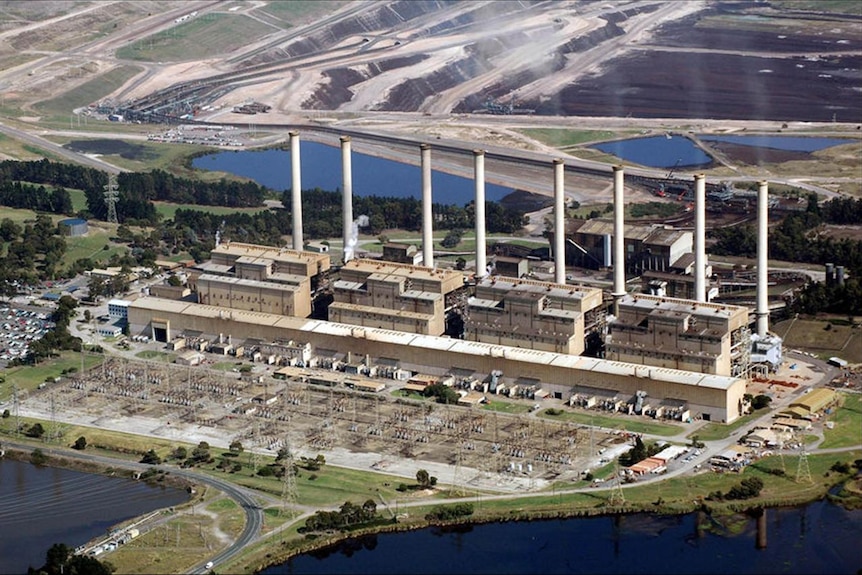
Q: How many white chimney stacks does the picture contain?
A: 8